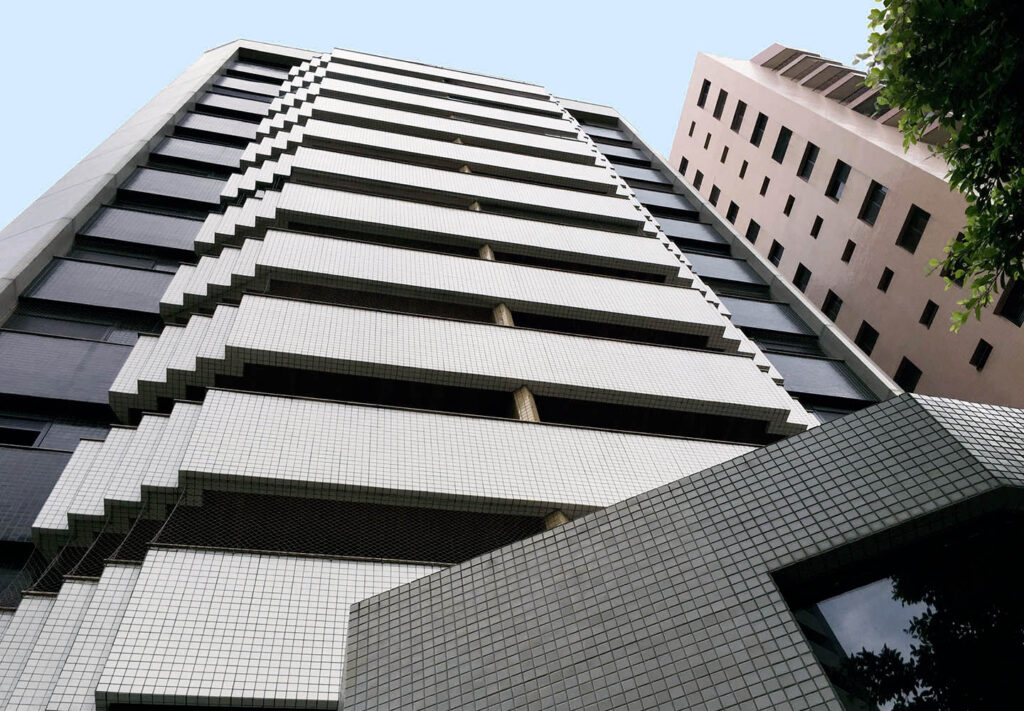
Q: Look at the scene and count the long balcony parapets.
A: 11